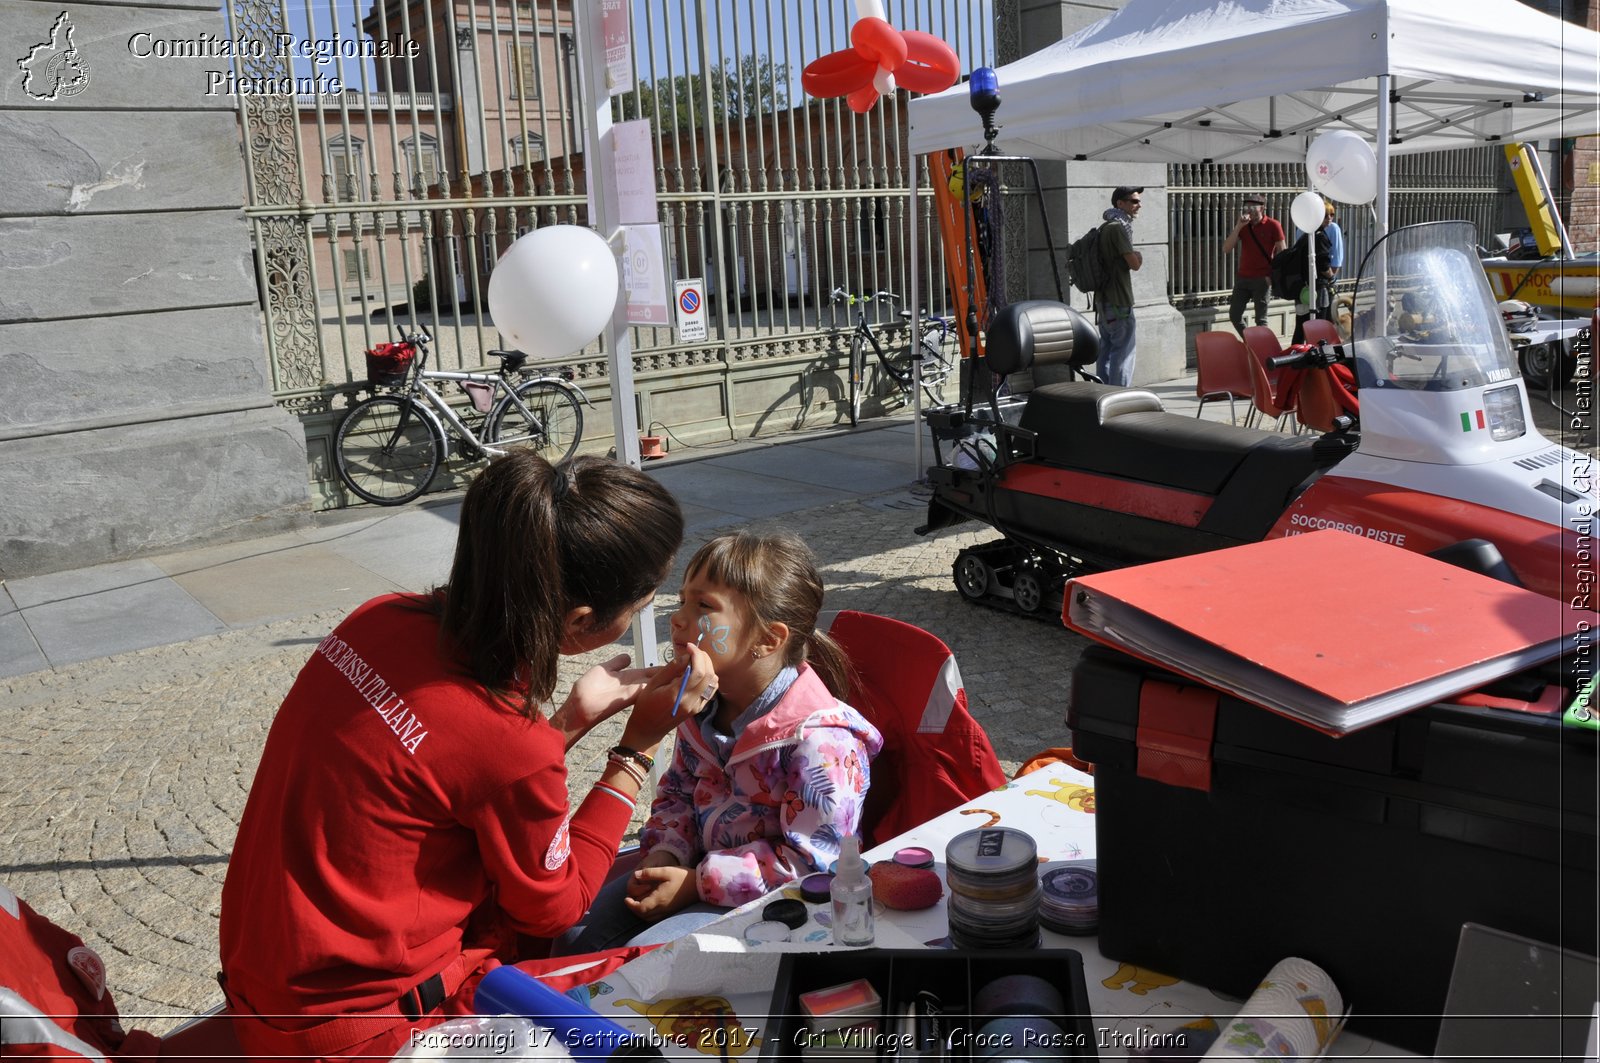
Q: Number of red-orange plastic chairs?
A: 4